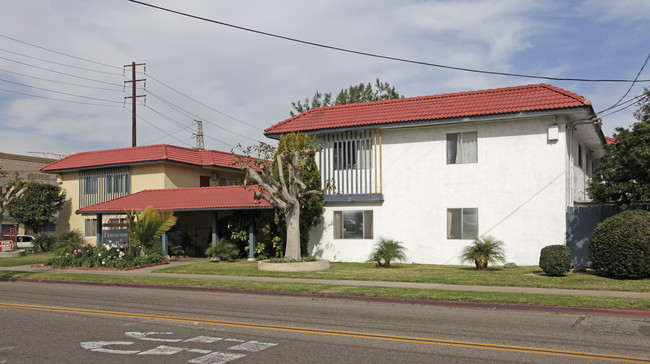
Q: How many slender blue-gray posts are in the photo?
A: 4